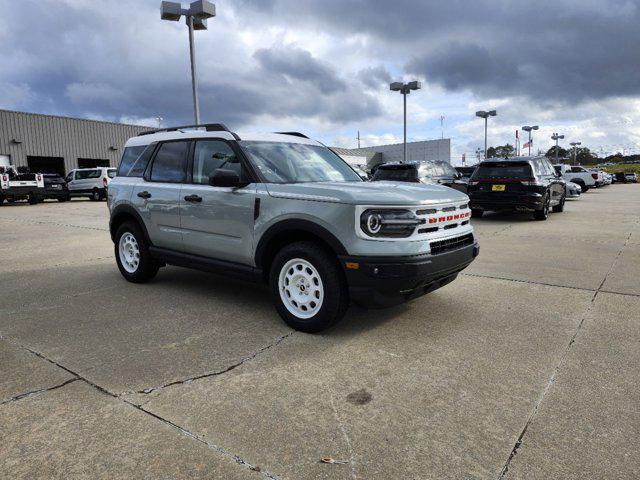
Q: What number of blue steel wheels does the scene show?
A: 0